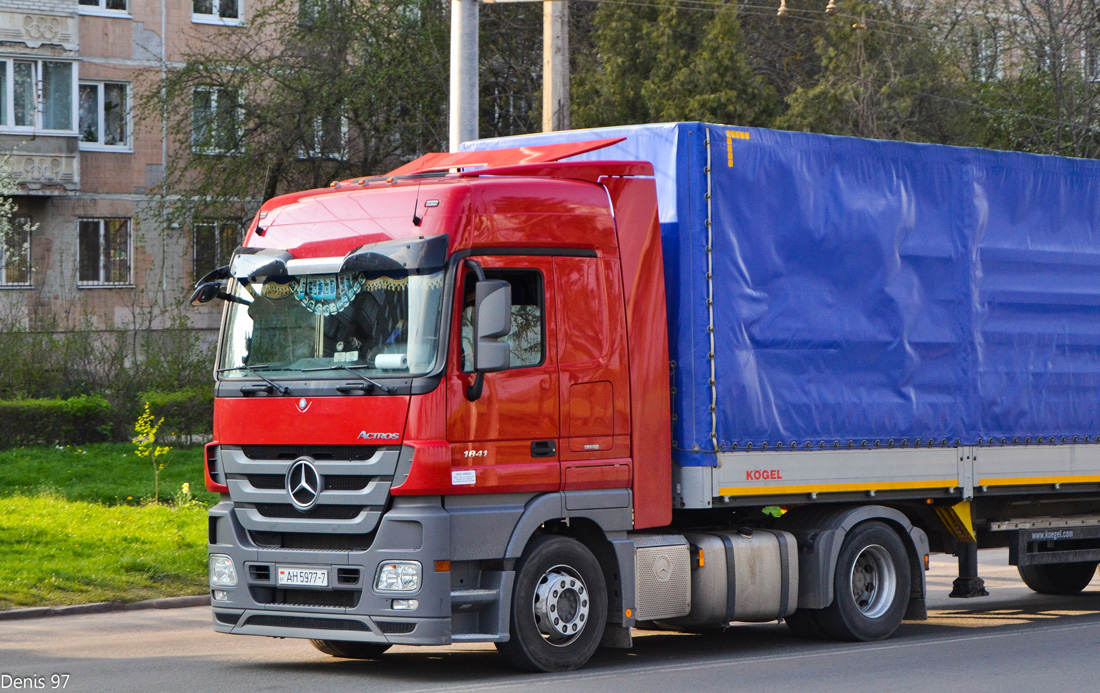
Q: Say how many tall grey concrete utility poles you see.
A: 2